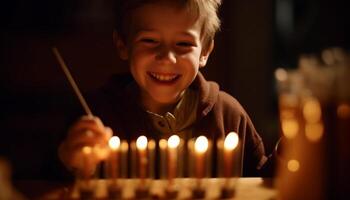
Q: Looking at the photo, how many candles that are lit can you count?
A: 5